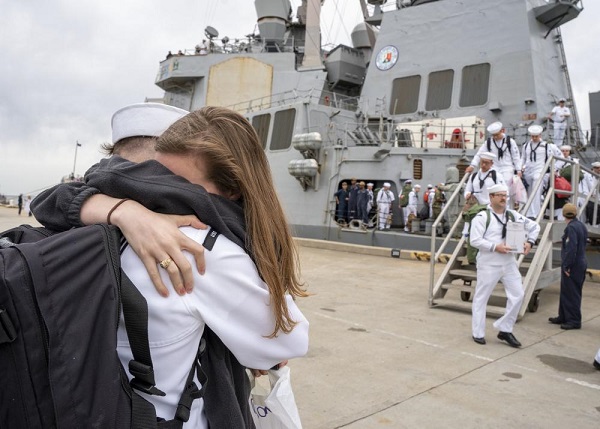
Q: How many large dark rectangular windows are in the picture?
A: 5